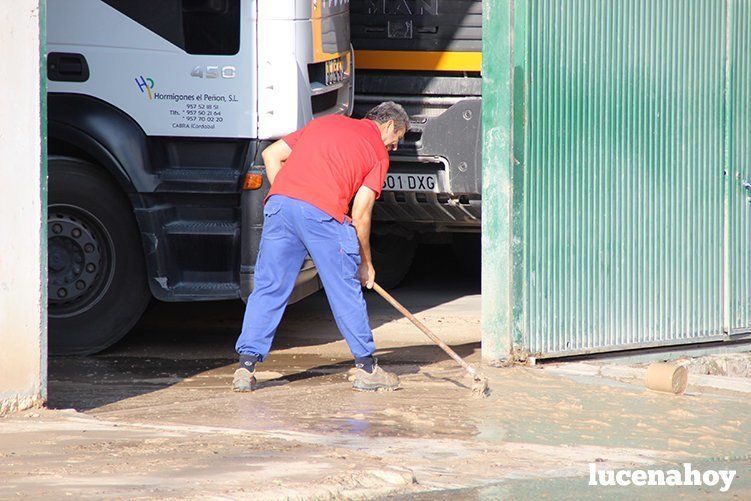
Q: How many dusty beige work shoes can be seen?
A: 2